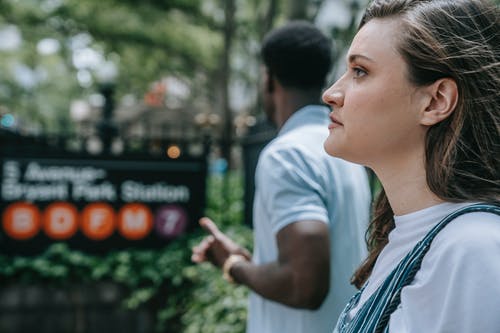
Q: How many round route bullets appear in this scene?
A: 5